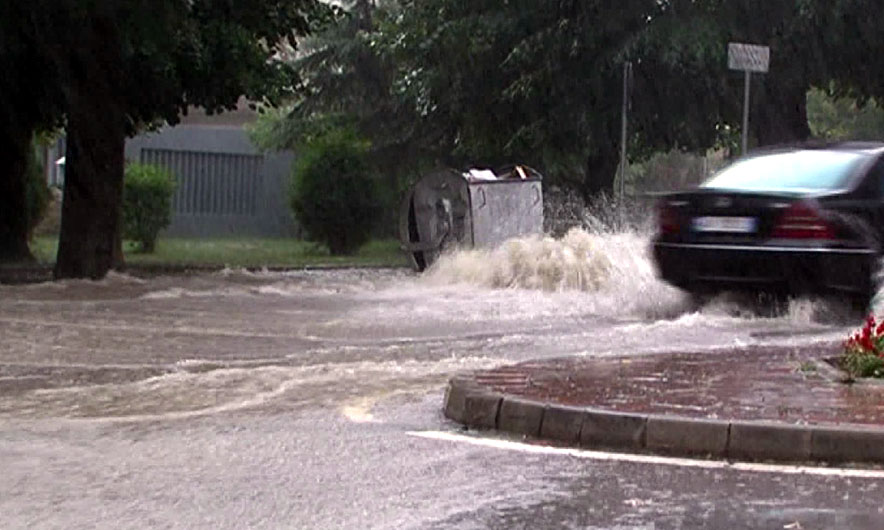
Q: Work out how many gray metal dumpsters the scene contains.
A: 1